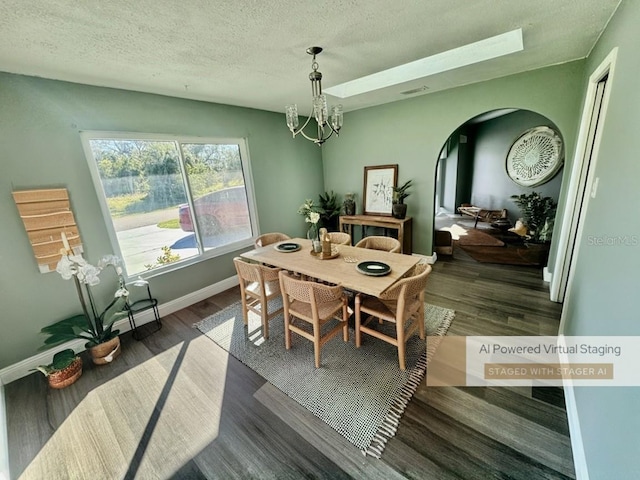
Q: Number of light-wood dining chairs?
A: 6